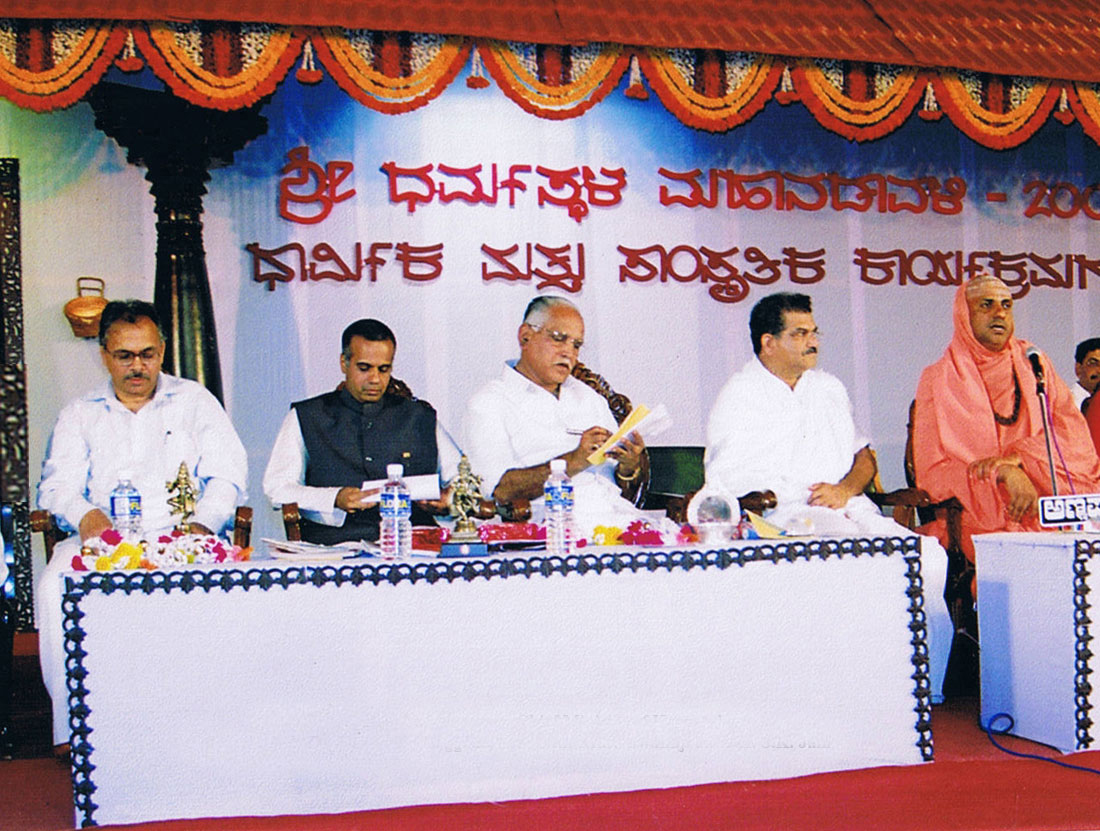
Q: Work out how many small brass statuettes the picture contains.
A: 2